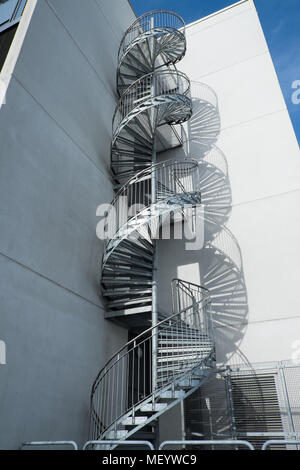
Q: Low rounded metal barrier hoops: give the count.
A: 4